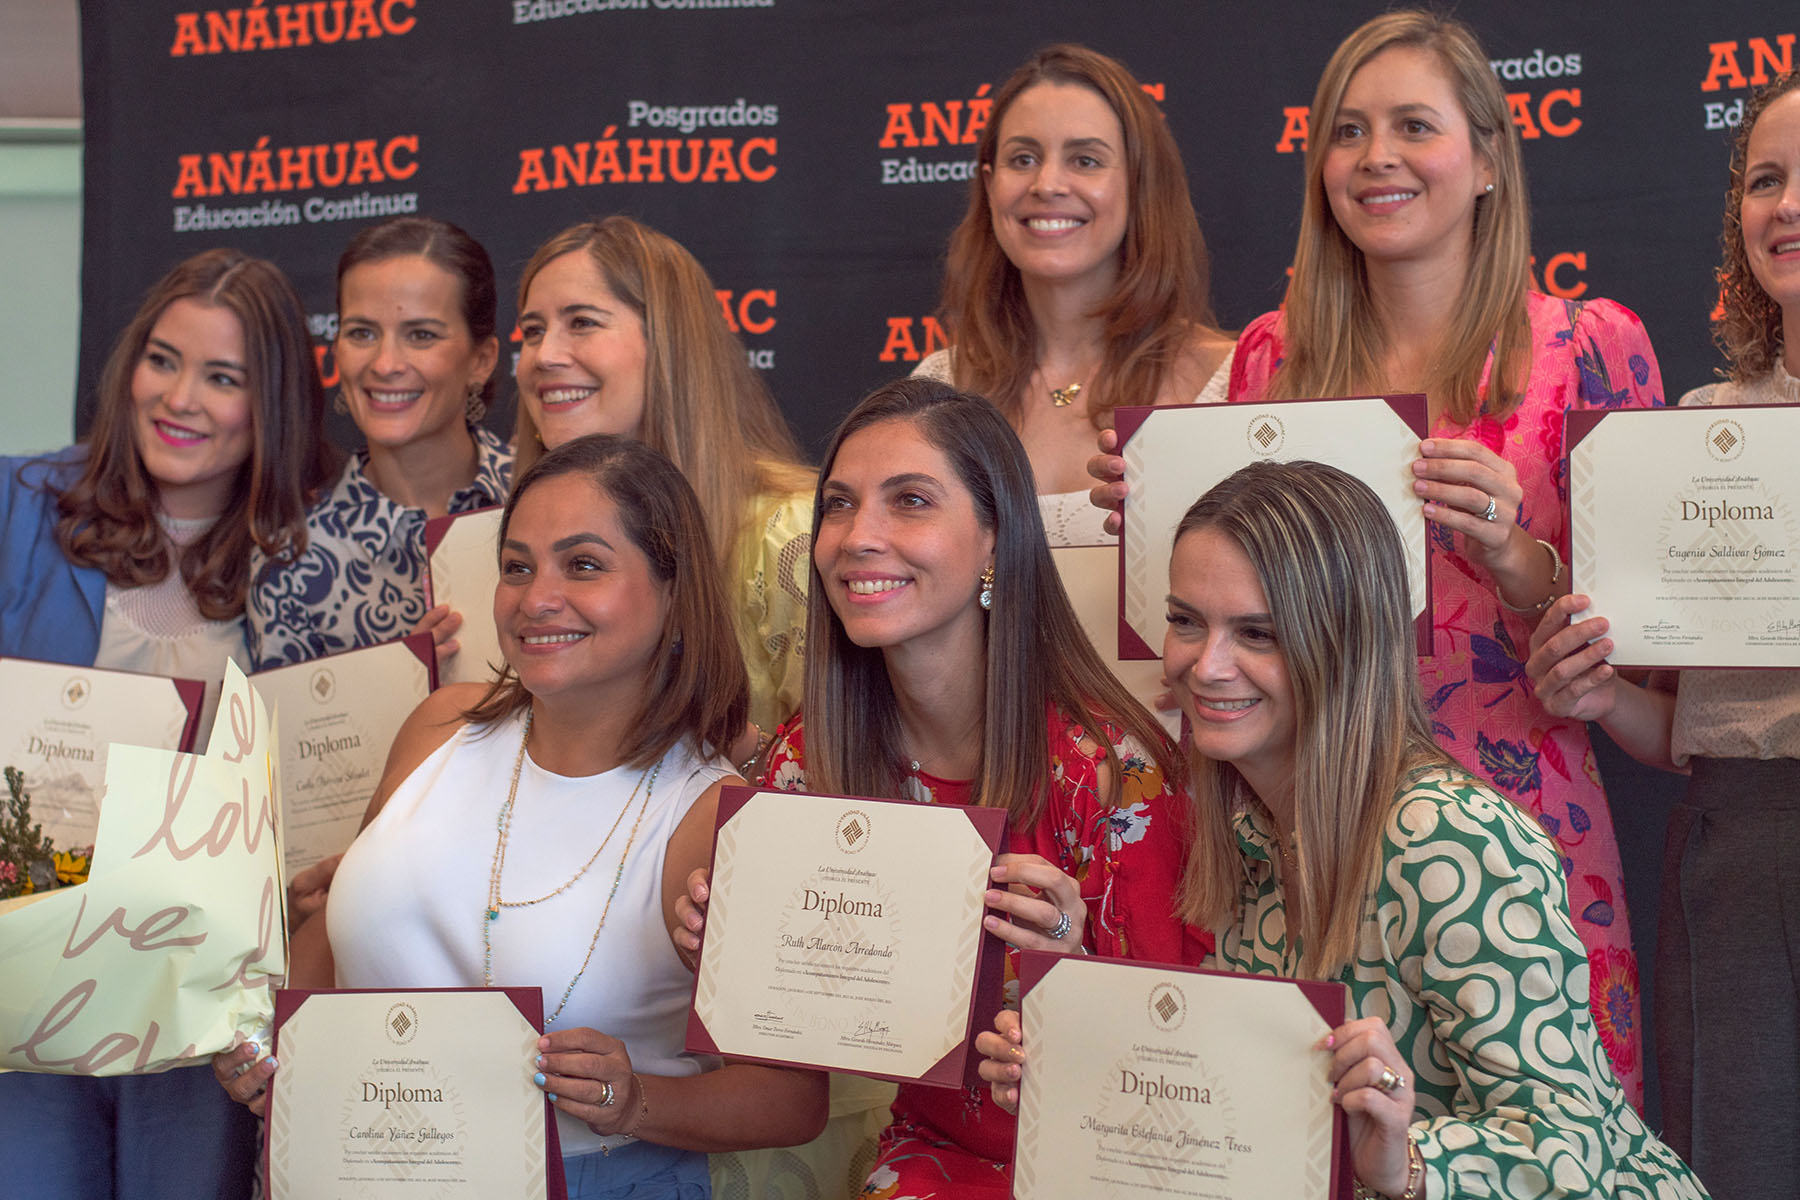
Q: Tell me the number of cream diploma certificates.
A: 9